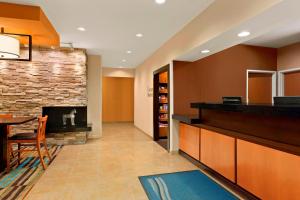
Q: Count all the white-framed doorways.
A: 2